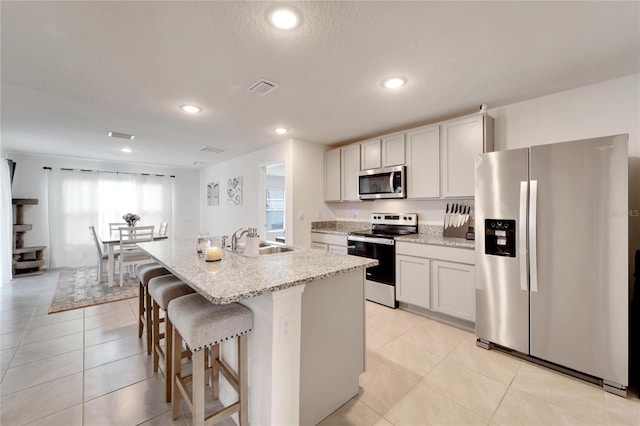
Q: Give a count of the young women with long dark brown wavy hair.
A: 0